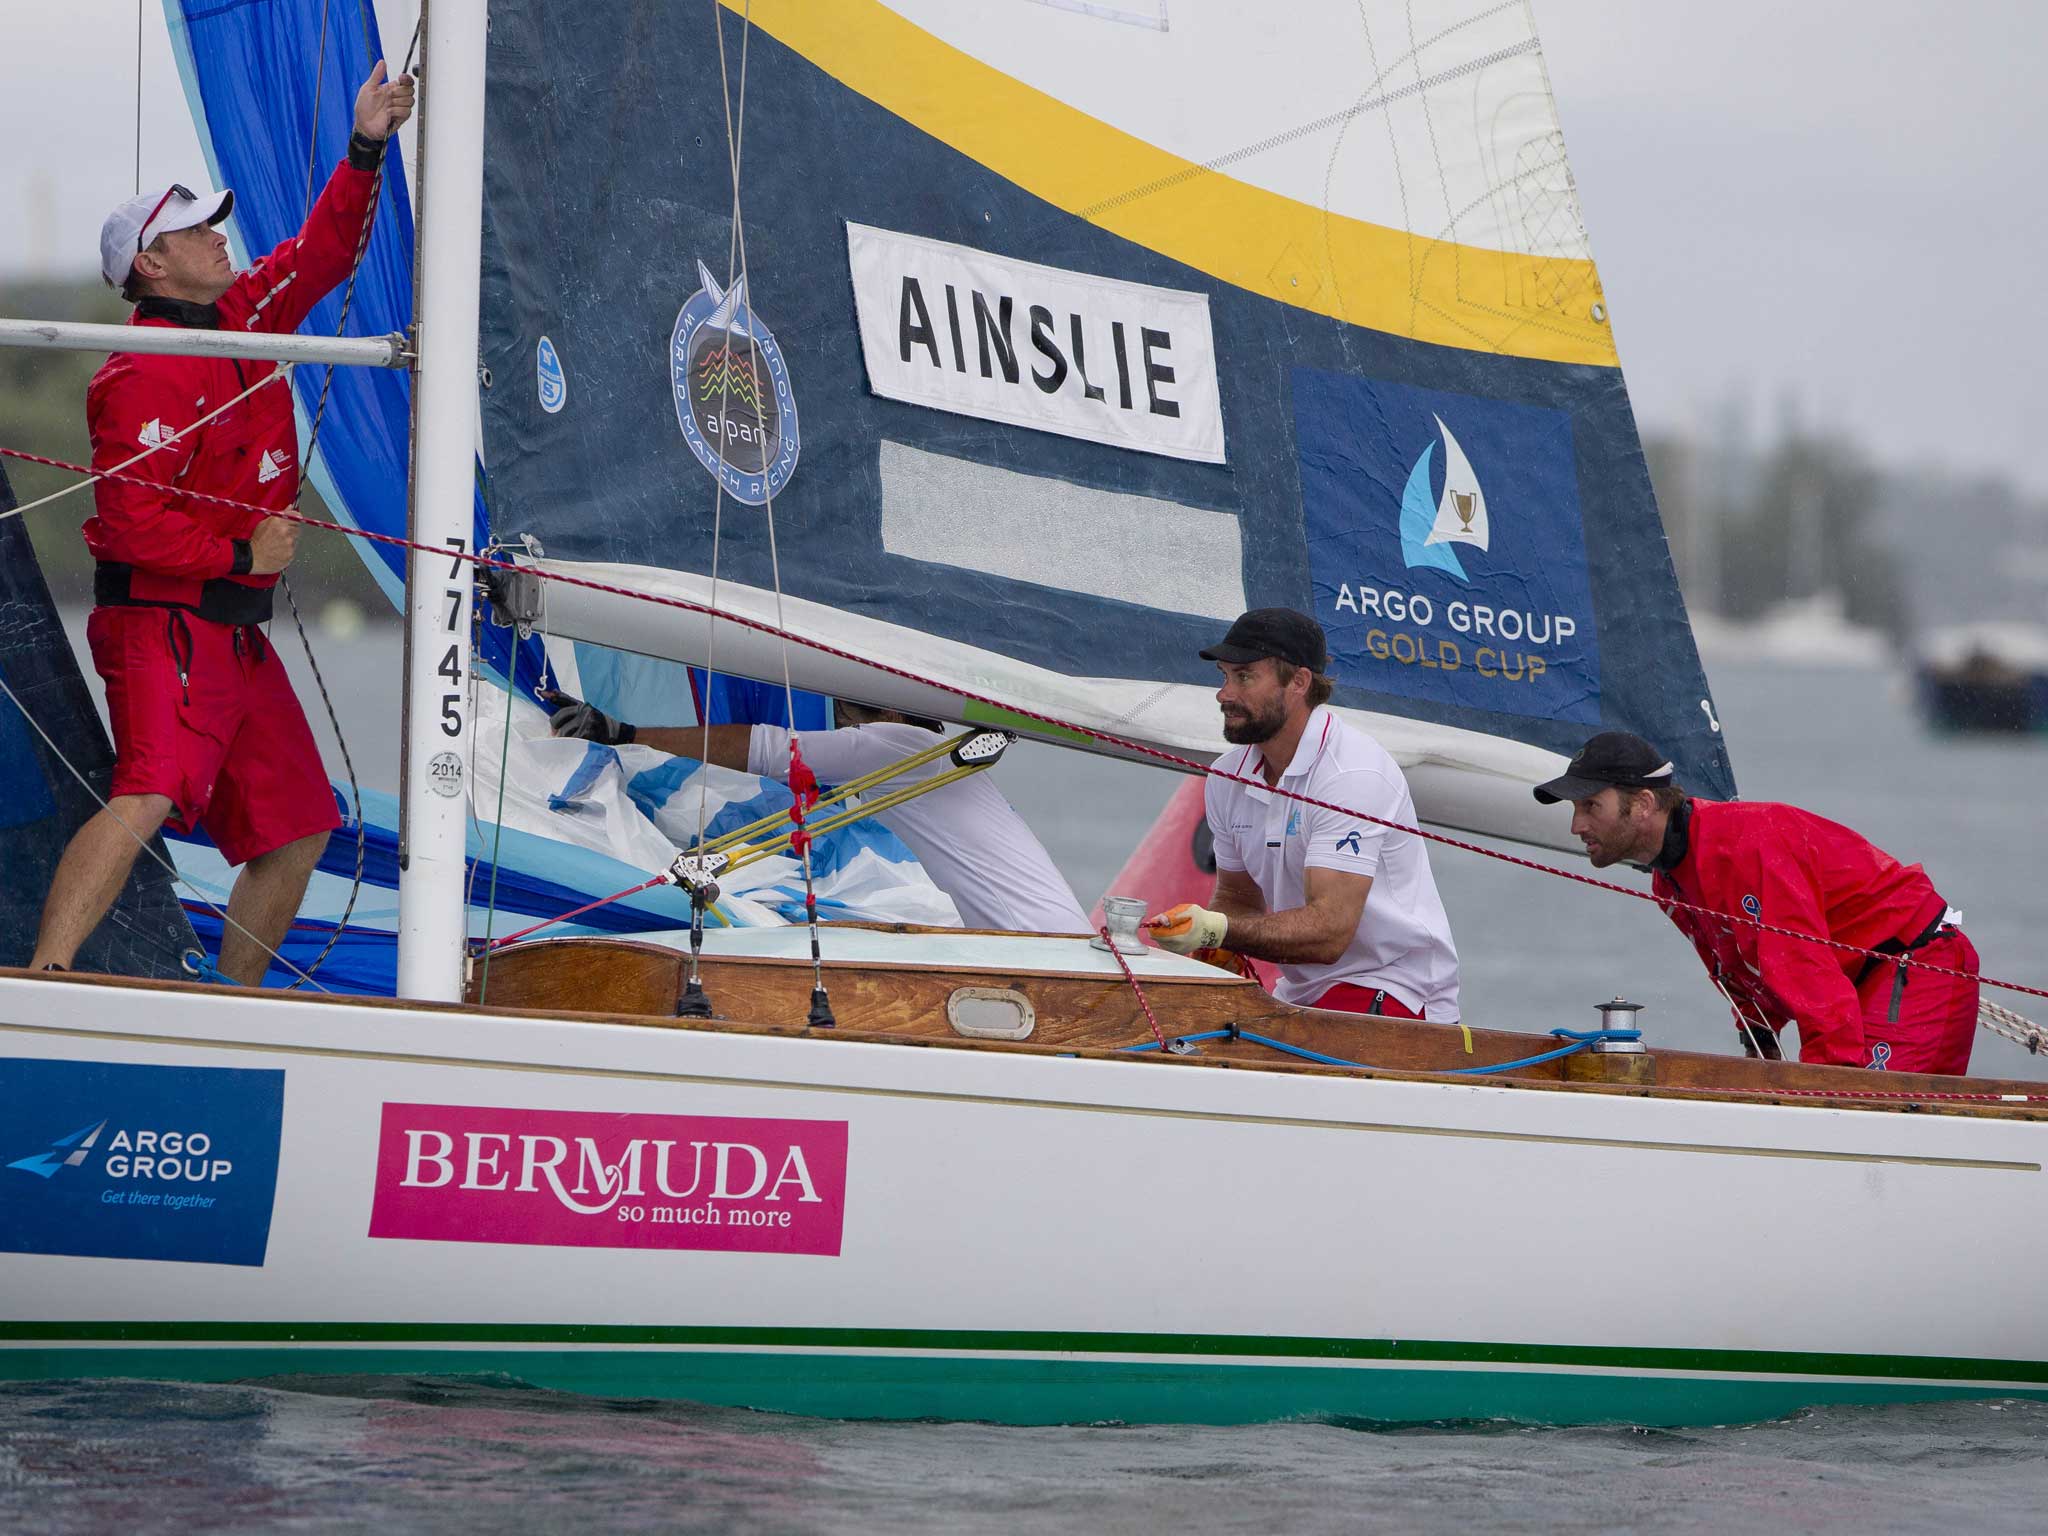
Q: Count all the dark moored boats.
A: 1